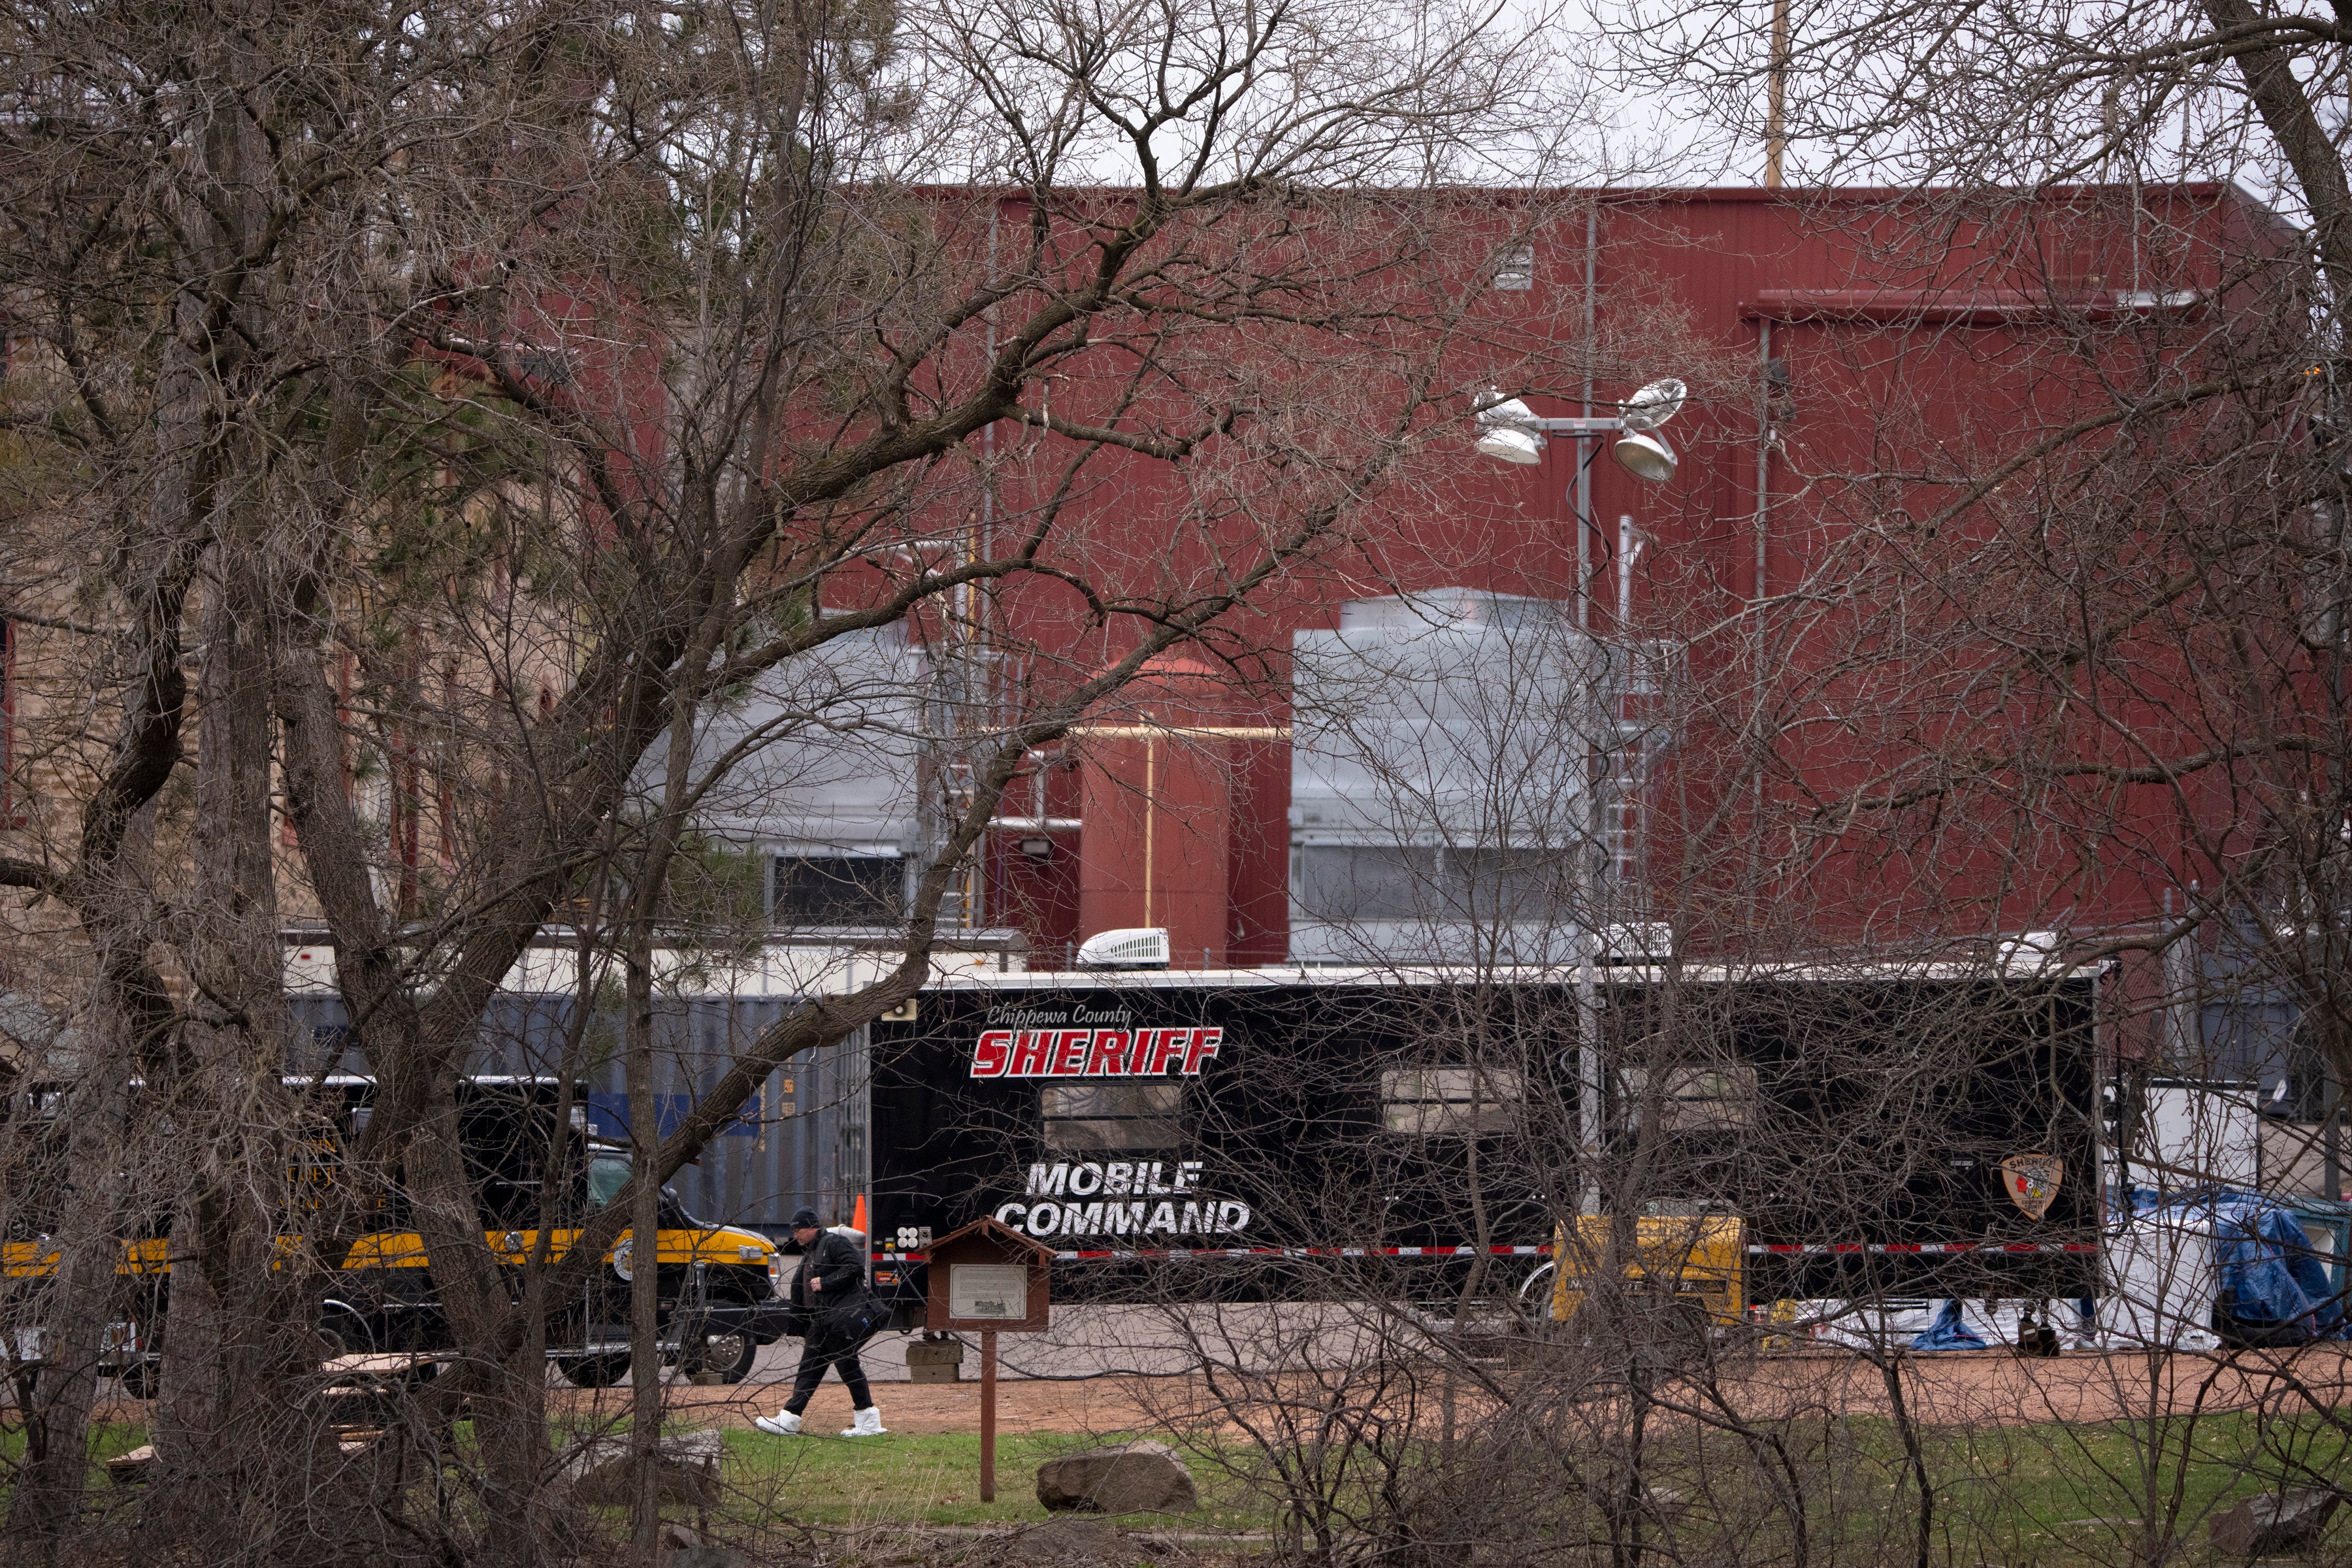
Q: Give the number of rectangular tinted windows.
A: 3